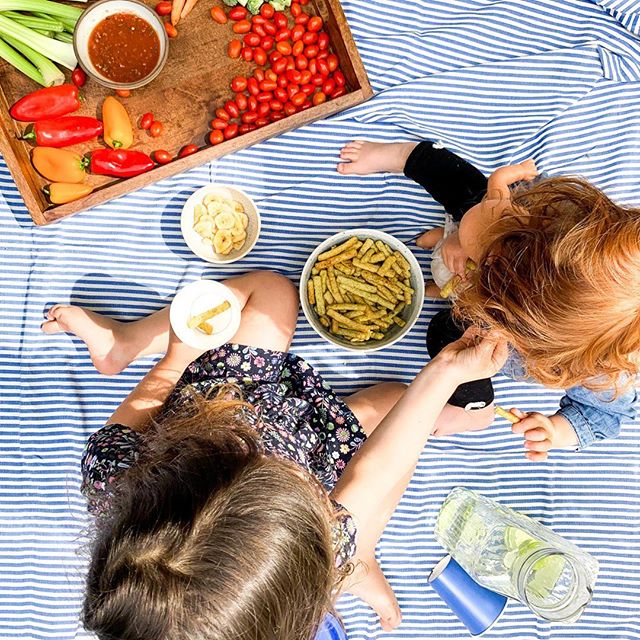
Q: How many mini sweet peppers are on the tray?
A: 6